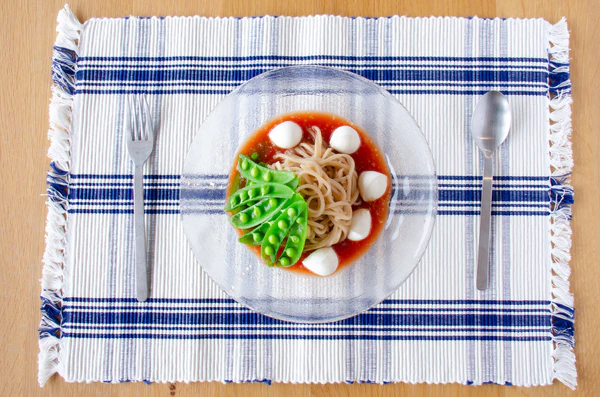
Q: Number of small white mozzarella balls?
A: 5